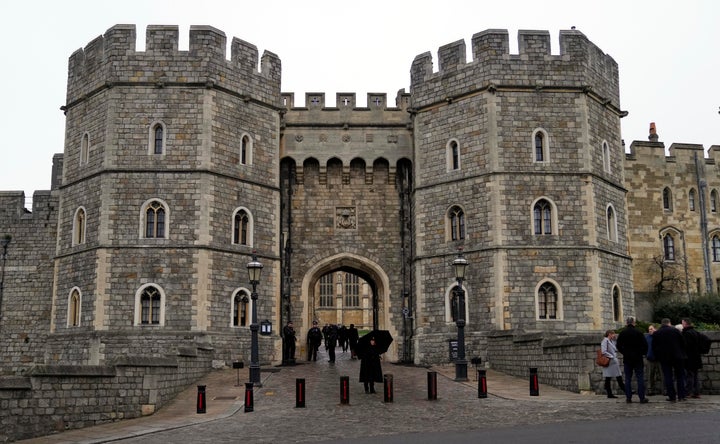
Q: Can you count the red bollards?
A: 8